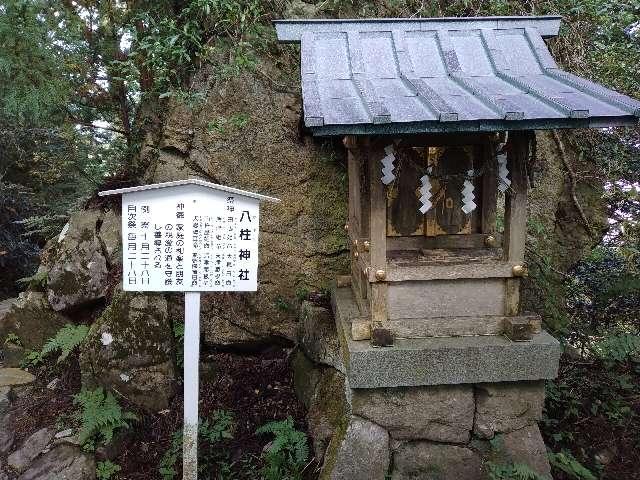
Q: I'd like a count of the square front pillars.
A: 2